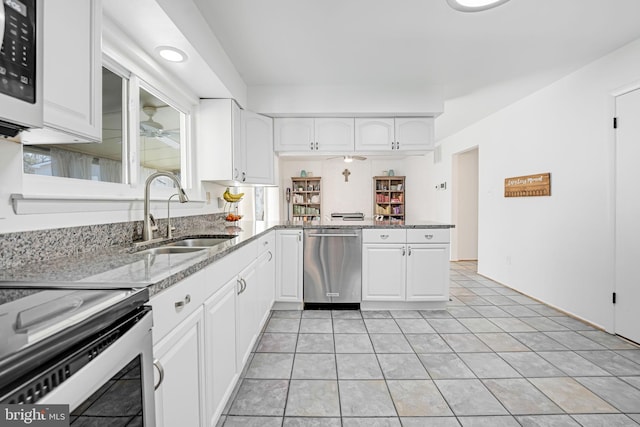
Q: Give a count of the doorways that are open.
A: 1